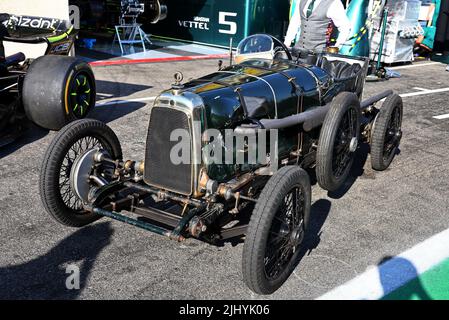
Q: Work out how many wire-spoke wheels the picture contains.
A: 4